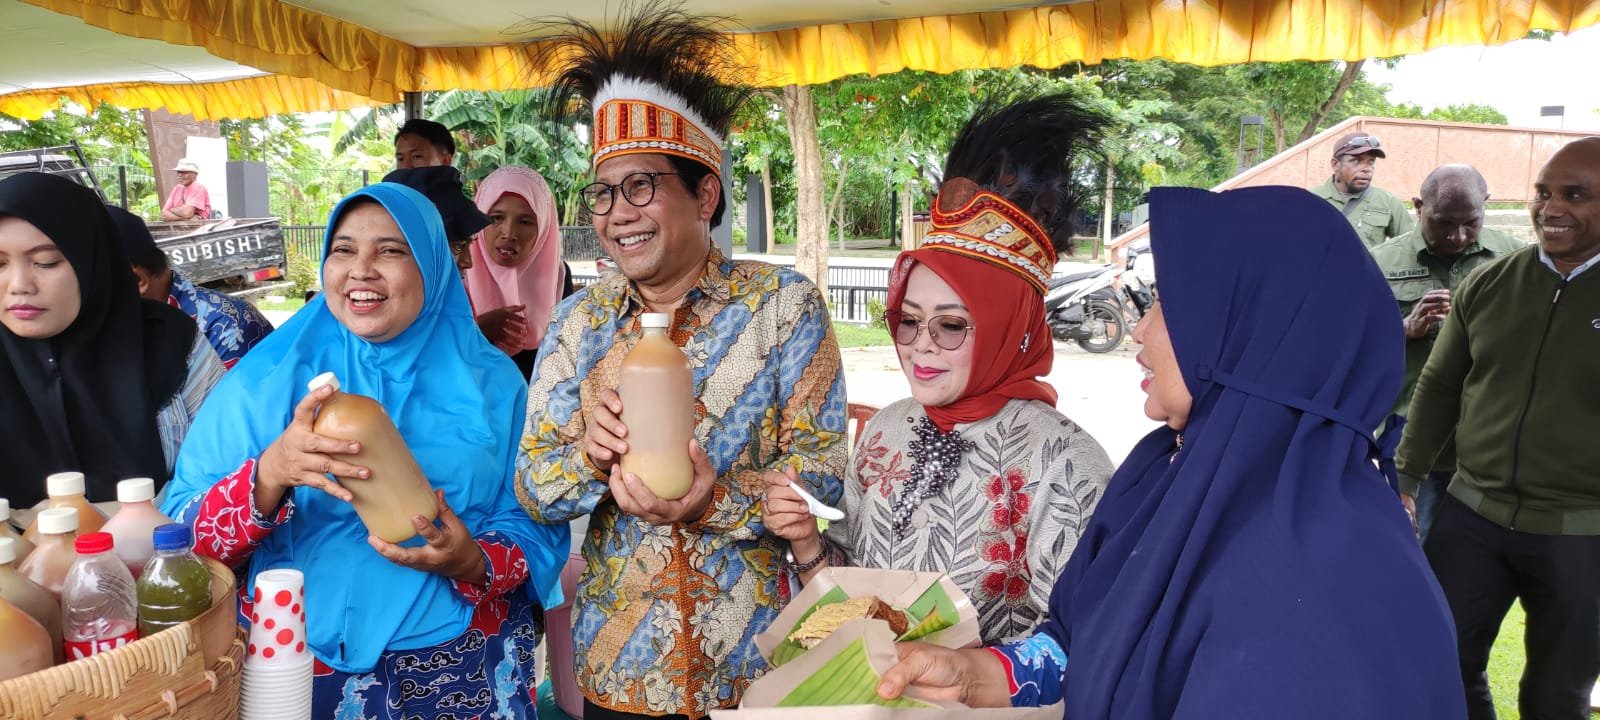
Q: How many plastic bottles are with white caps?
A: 7